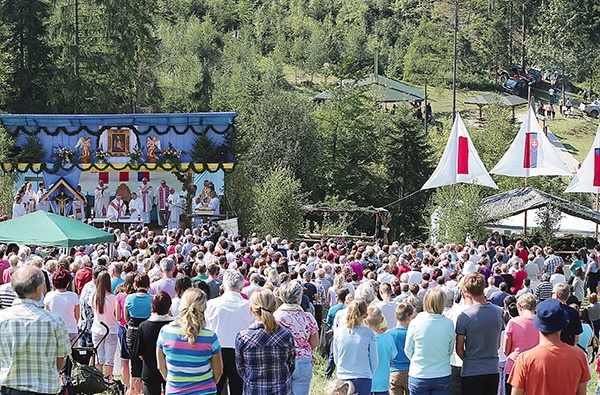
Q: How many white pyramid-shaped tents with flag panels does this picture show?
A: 3